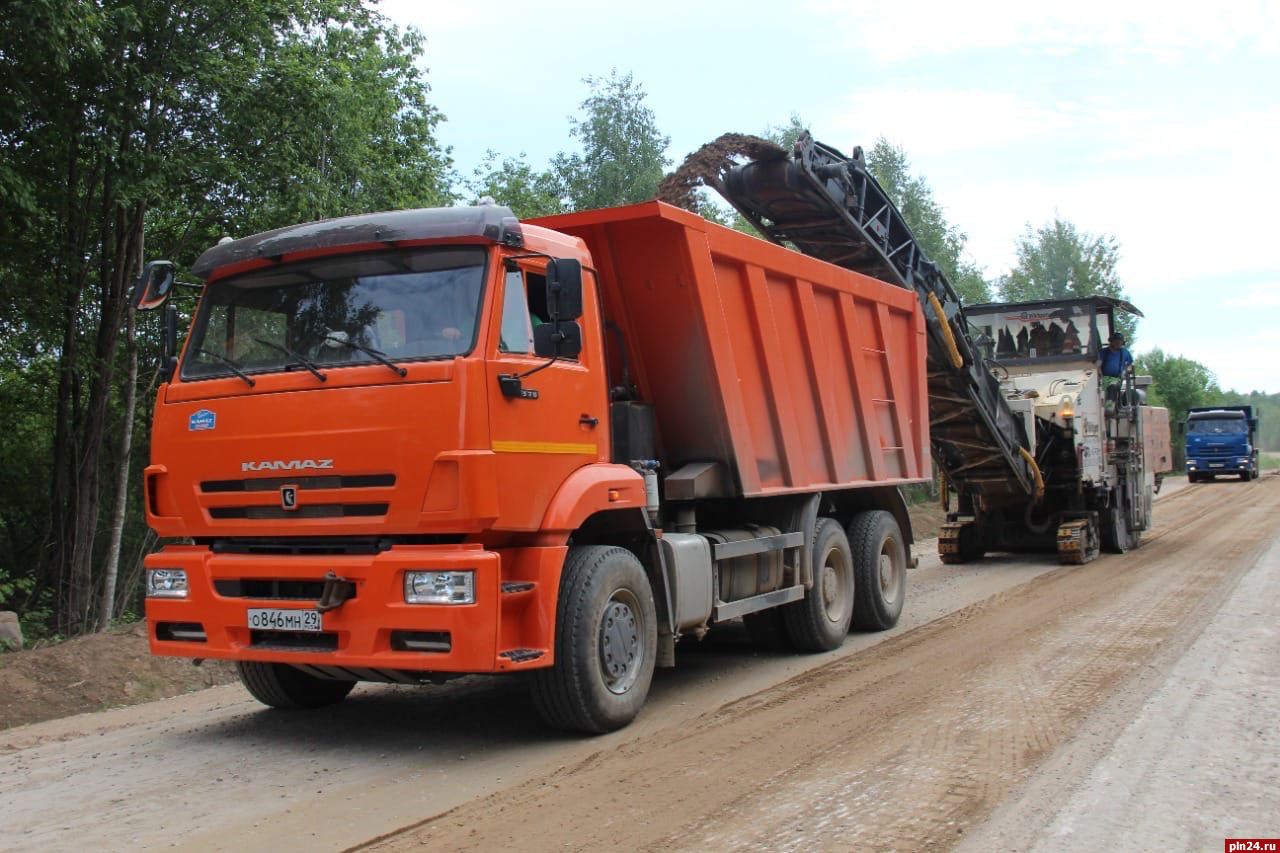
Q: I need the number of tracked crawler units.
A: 2